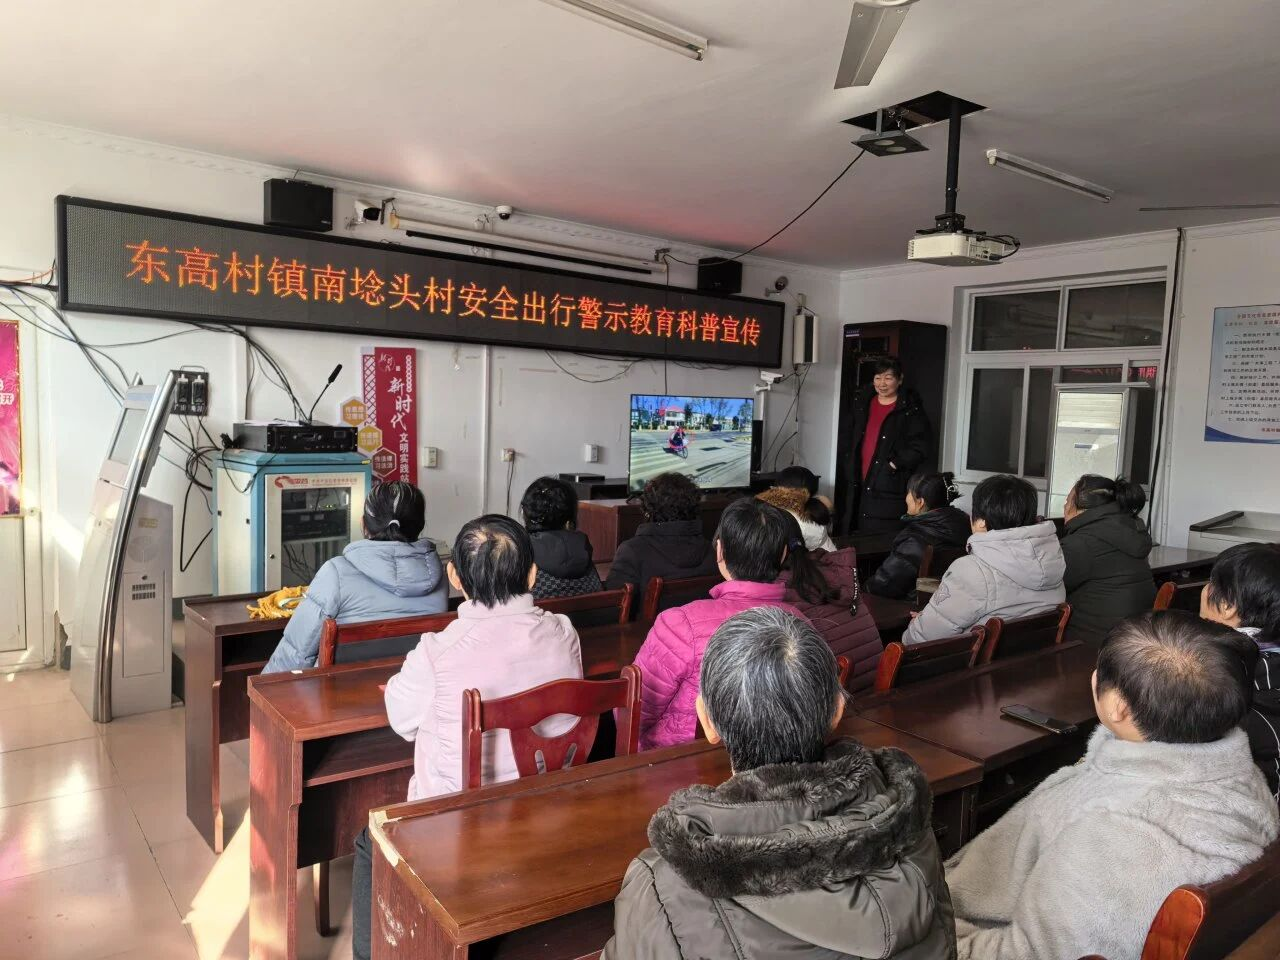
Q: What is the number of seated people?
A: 13